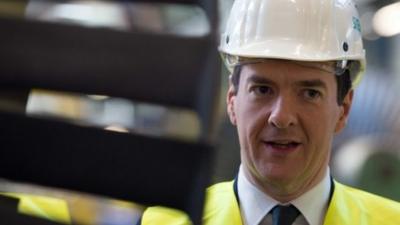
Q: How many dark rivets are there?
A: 2